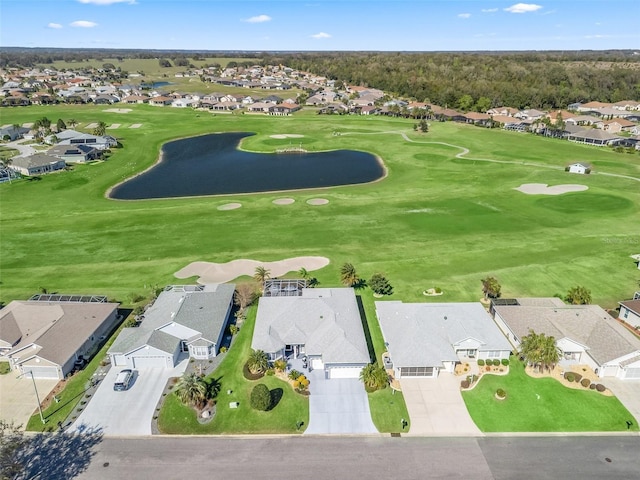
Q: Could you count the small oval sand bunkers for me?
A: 3